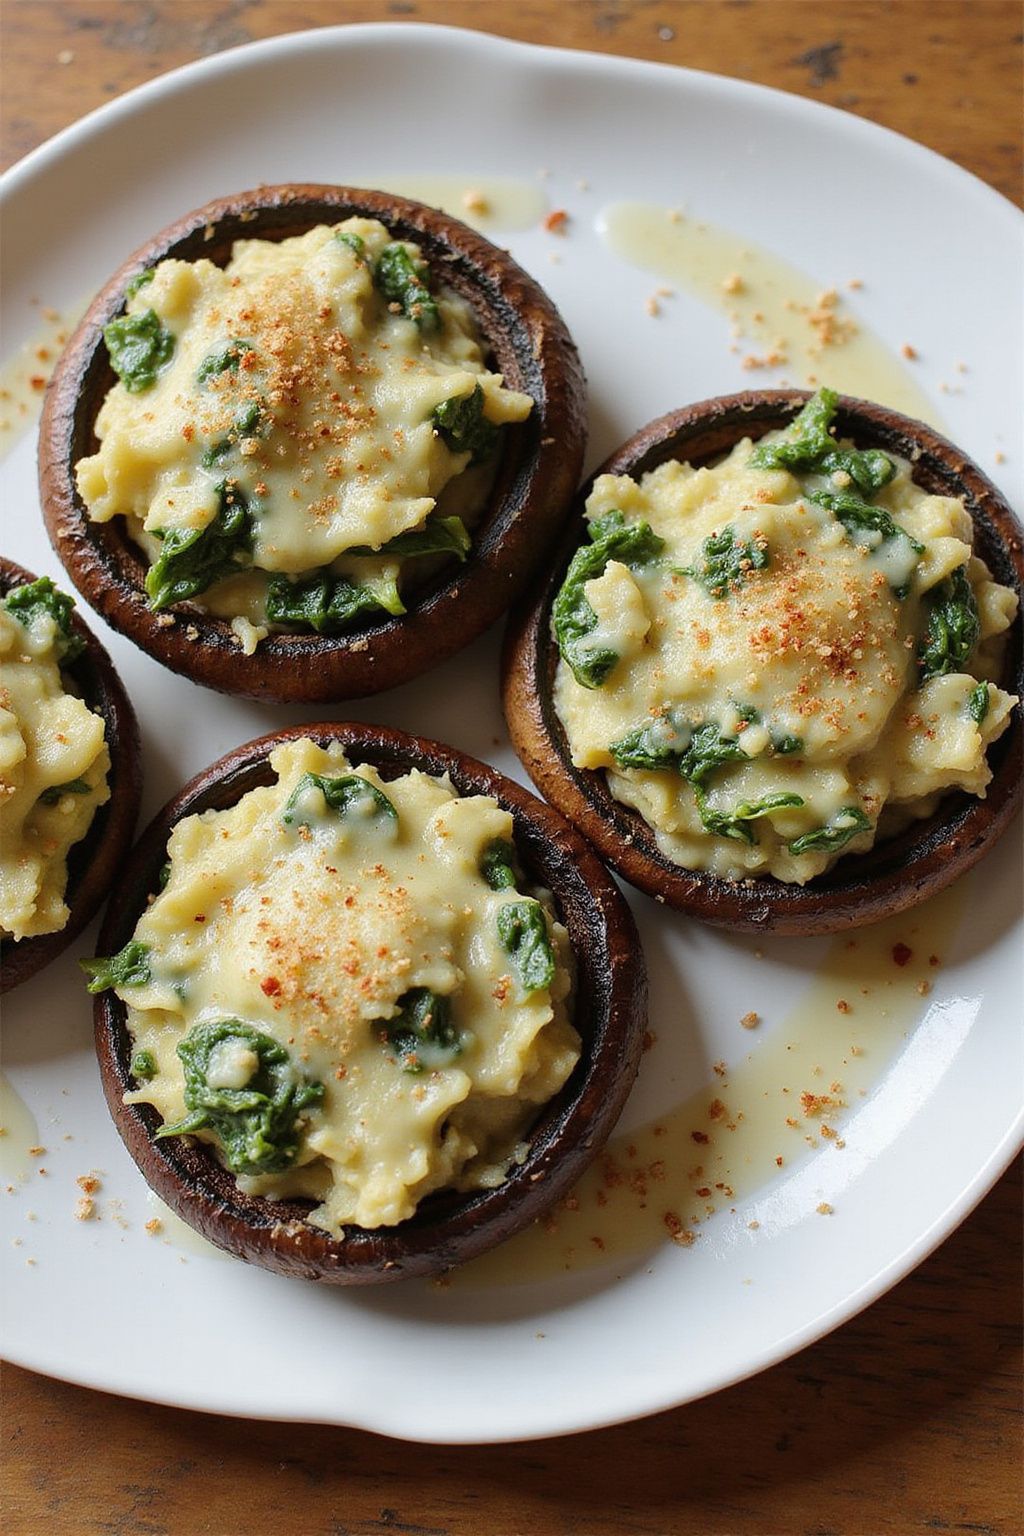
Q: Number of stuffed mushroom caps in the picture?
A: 4